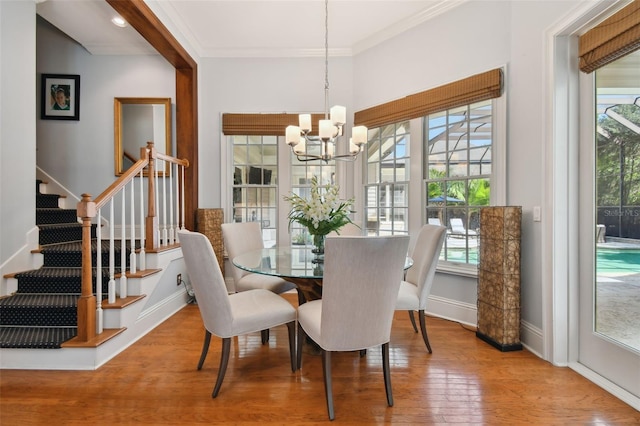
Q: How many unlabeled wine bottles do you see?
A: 0